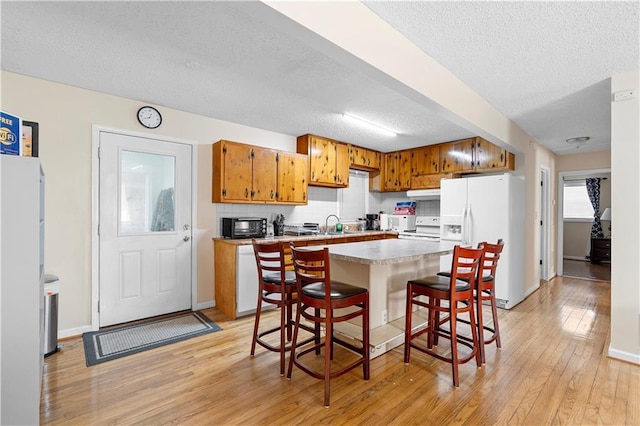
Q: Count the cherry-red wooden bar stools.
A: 4